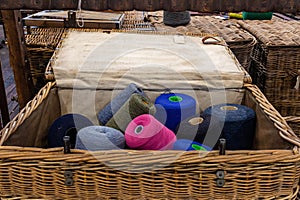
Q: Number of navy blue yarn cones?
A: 2